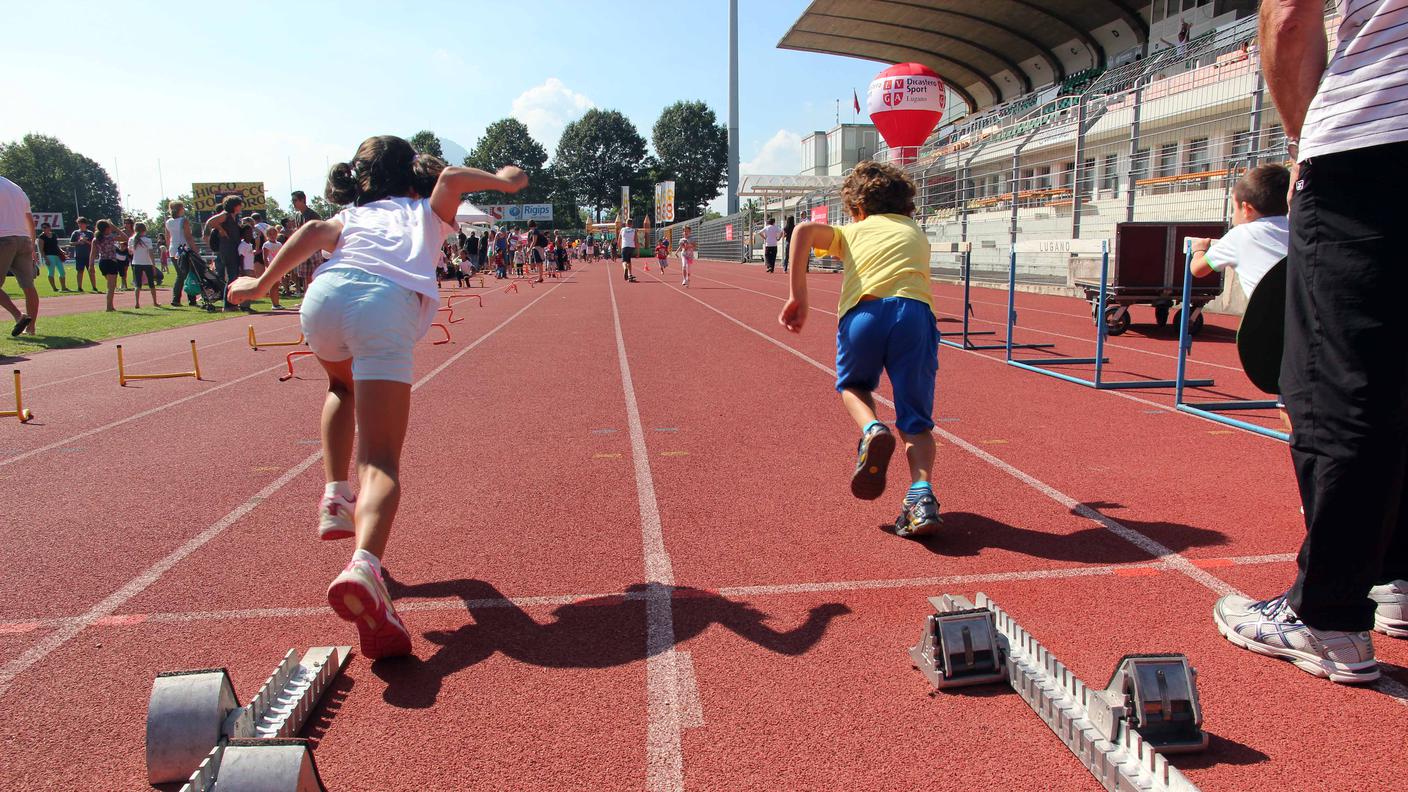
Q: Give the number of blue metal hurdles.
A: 3